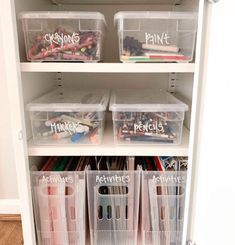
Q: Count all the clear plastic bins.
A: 7